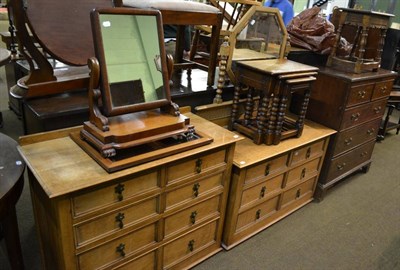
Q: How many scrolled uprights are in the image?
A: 2